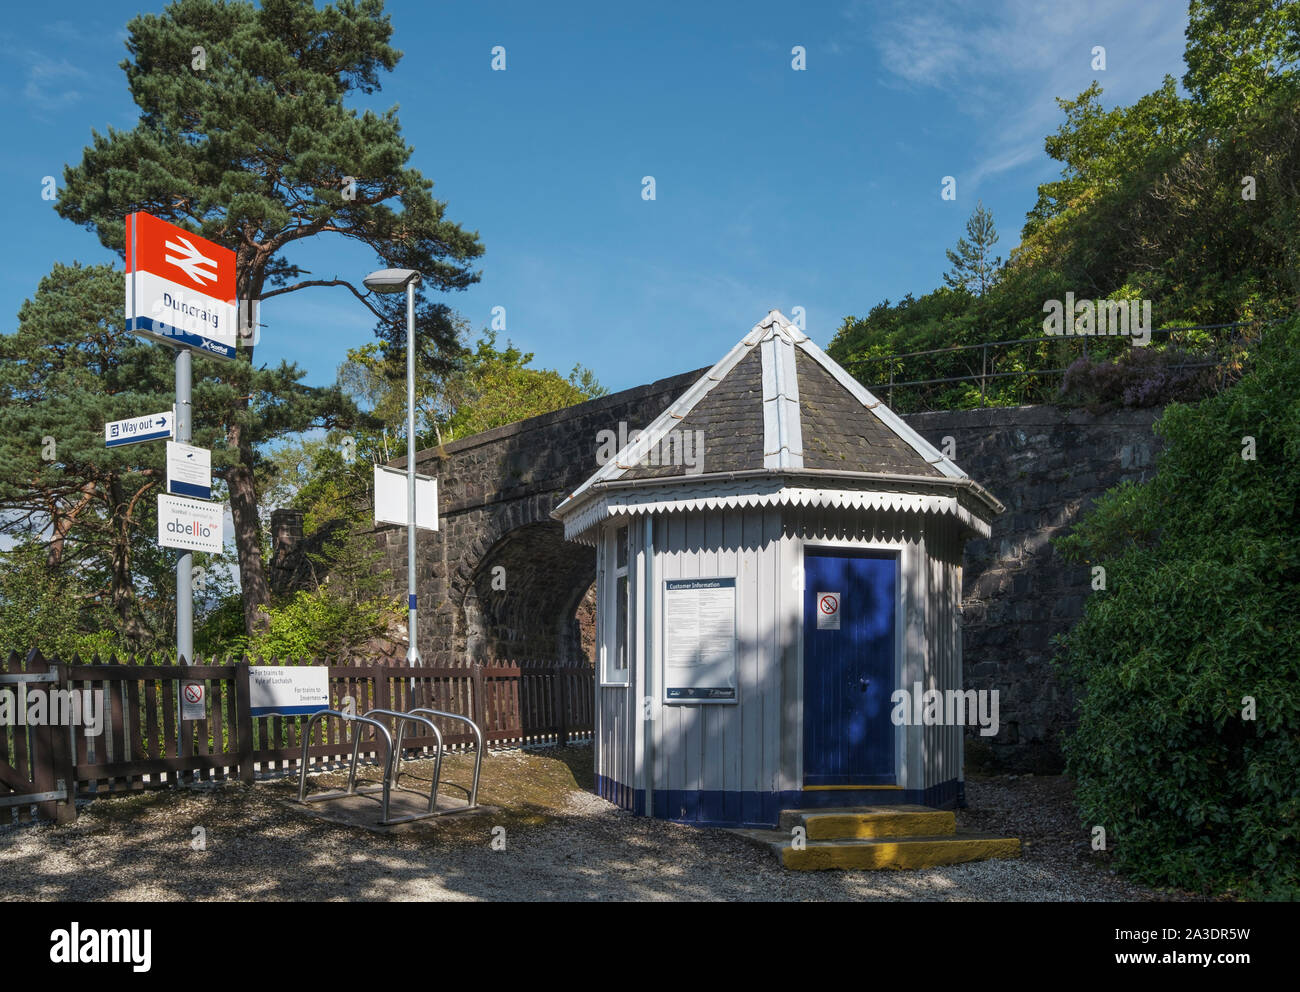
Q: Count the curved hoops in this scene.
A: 3